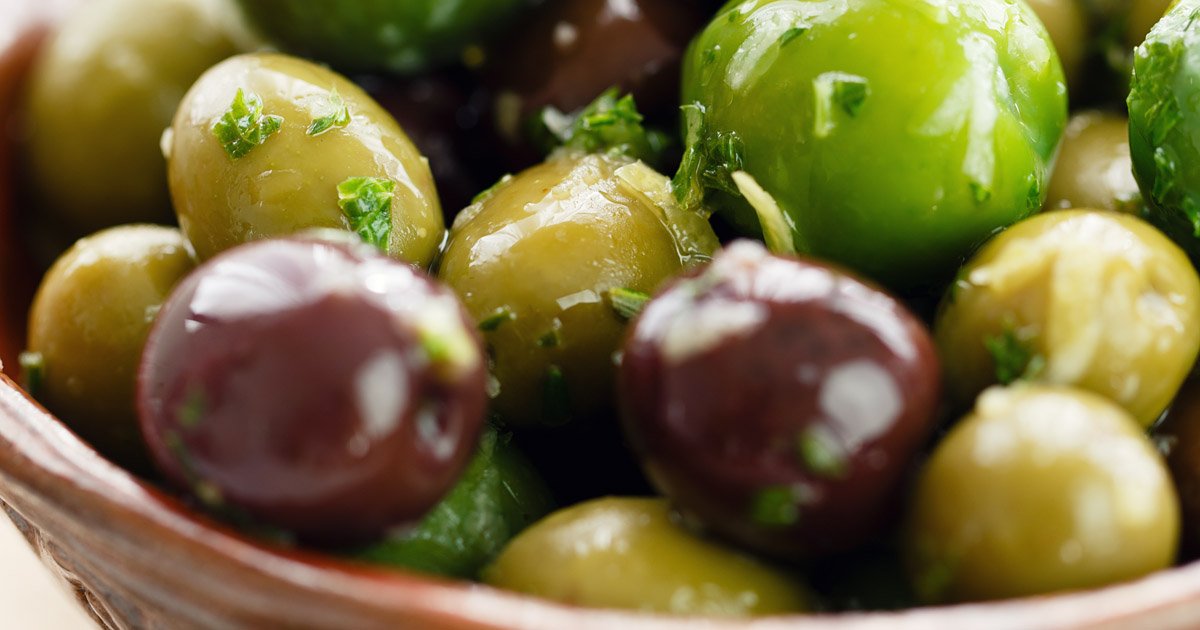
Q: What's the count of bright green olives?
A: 4